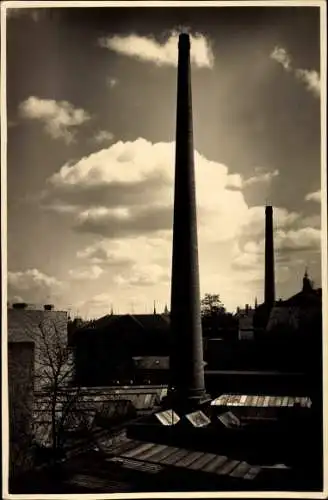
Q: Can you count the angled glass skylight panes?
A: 3